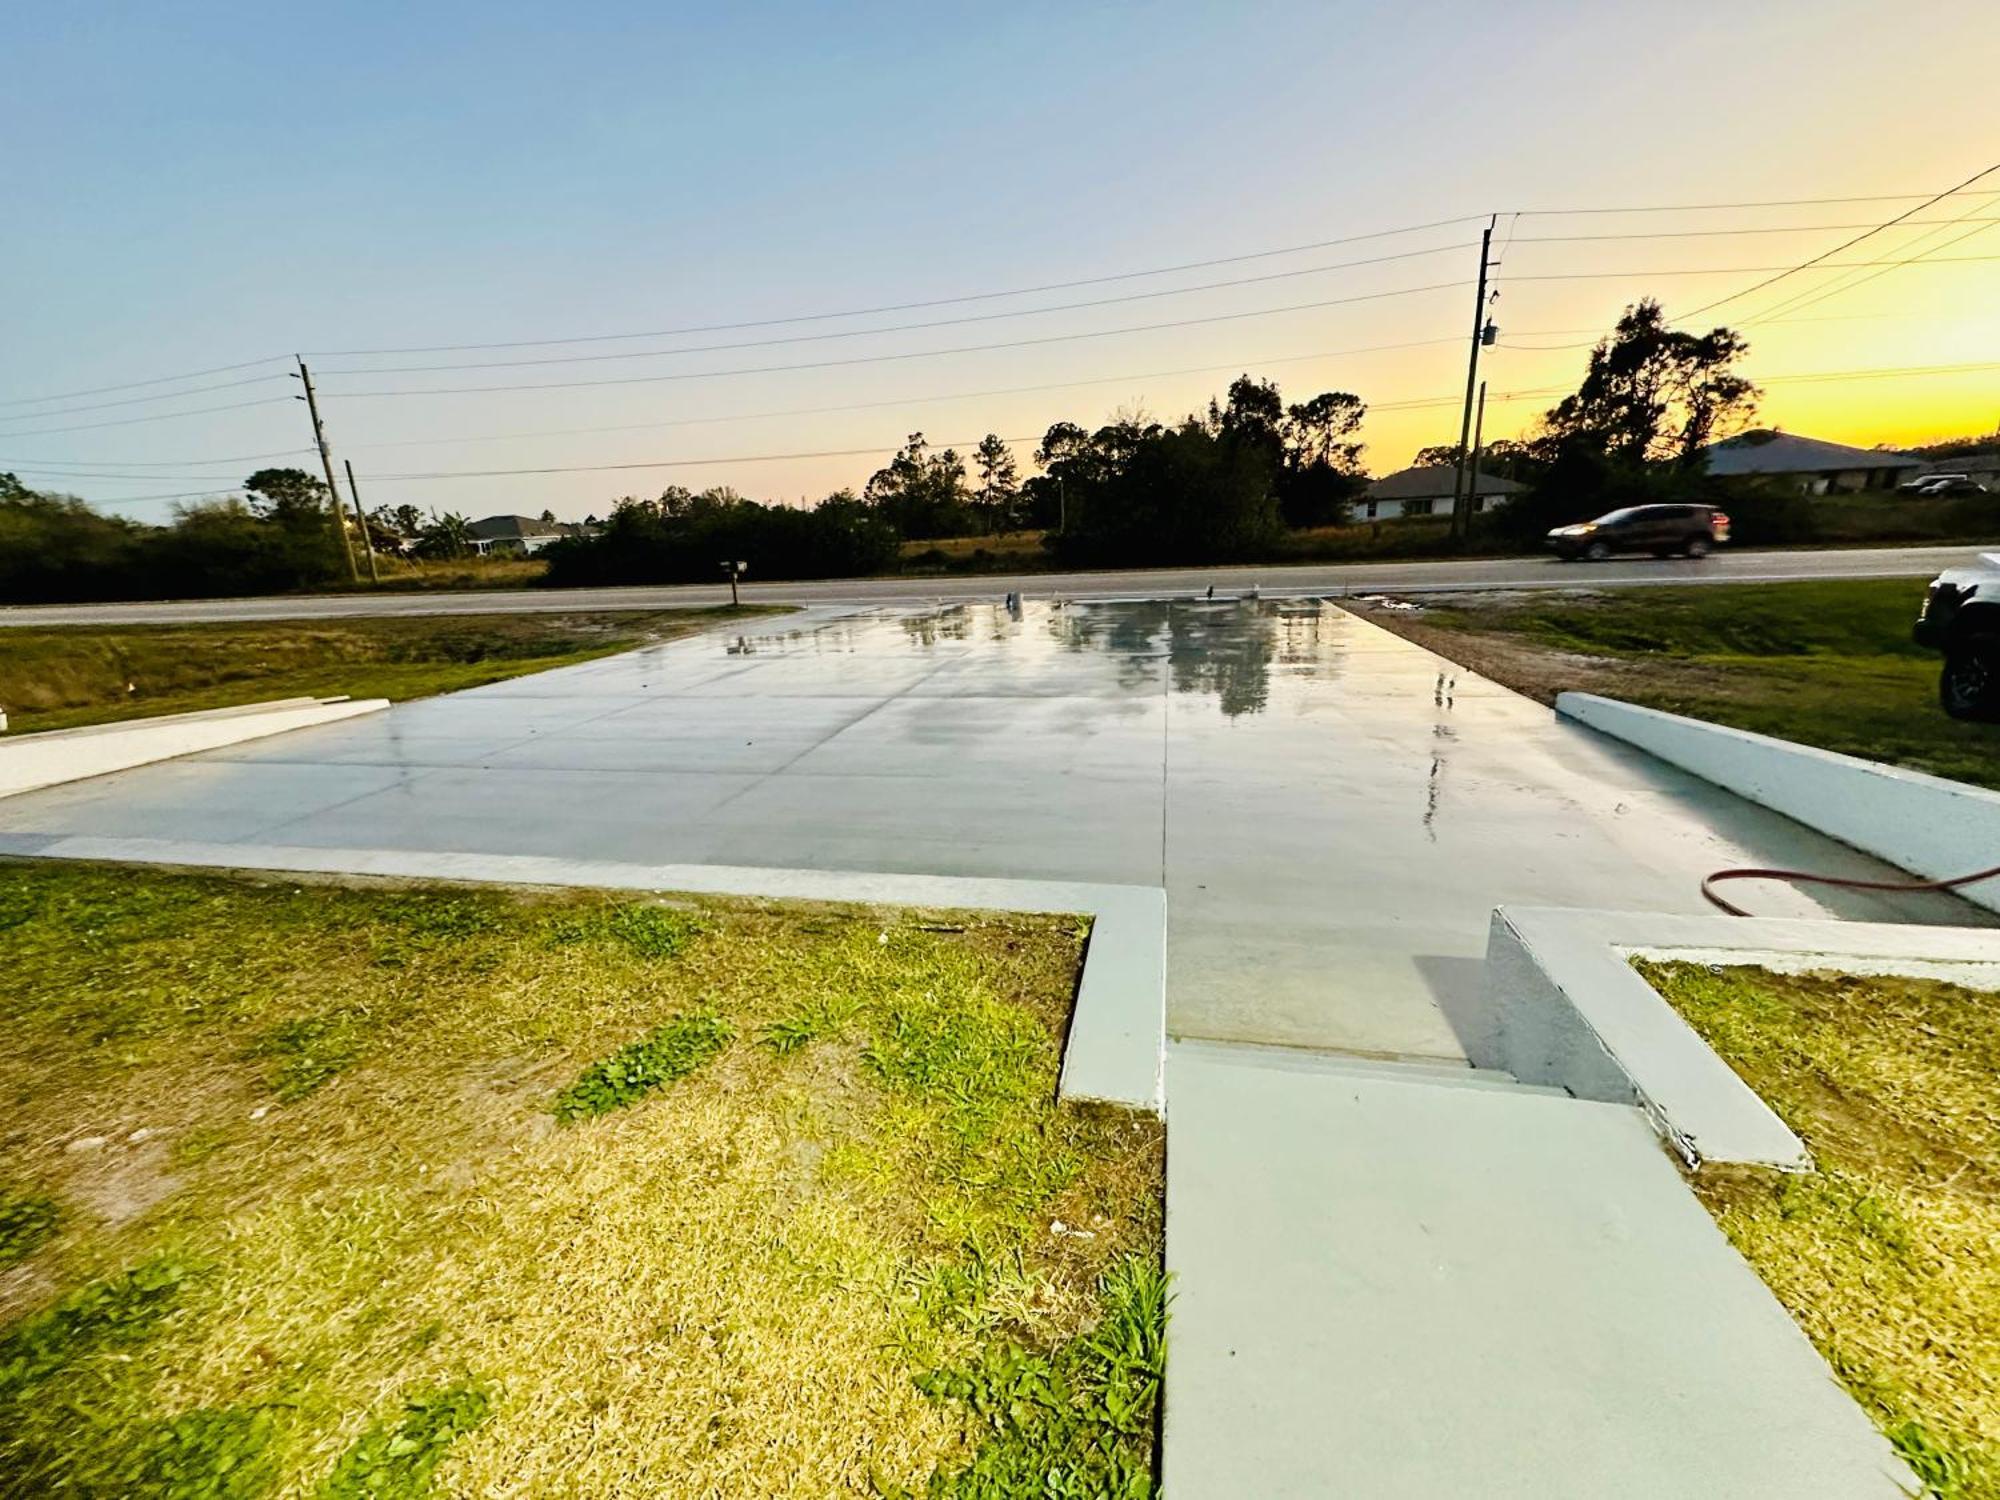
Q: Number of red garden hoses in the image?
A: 1